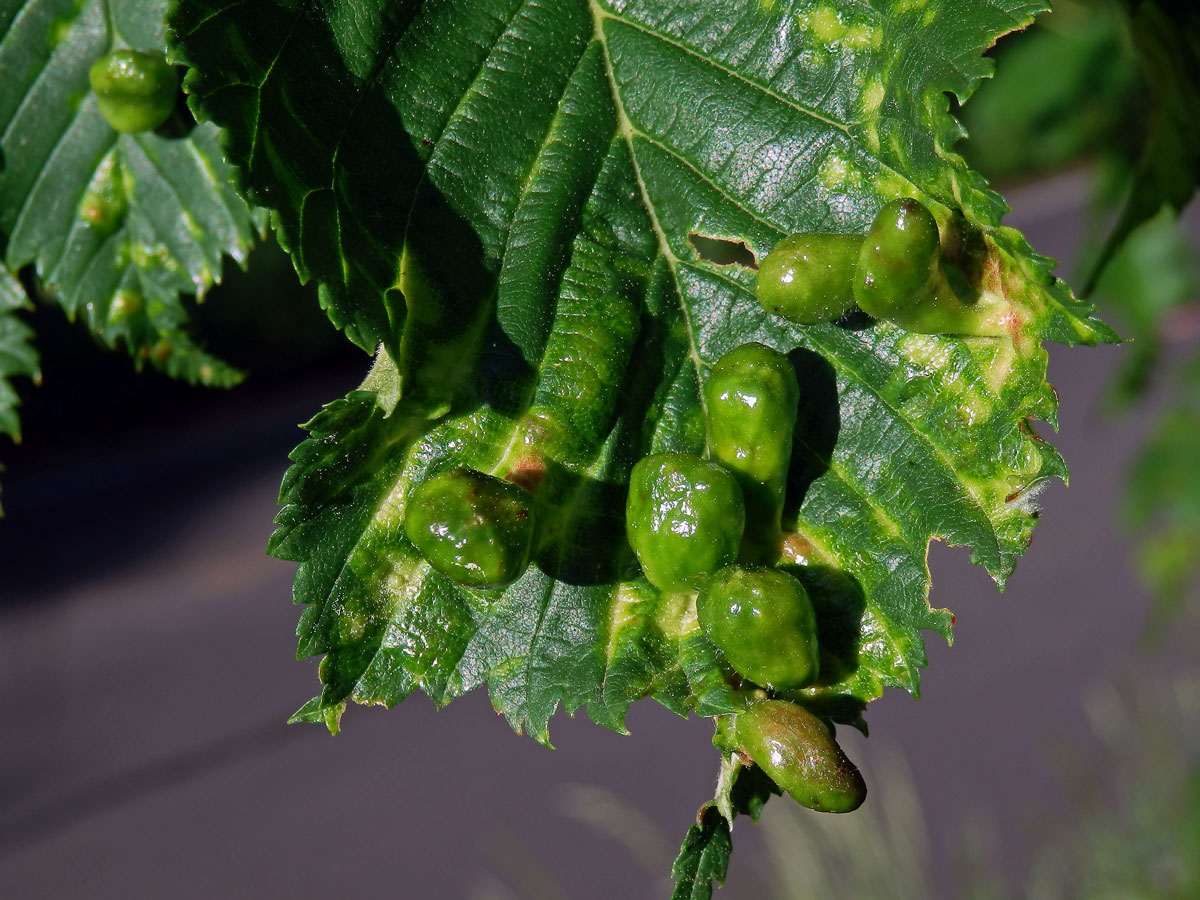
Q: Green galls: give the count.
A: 8